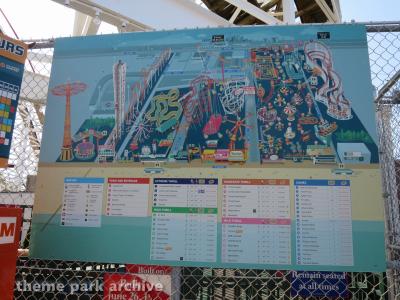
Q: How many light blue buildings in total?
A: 1